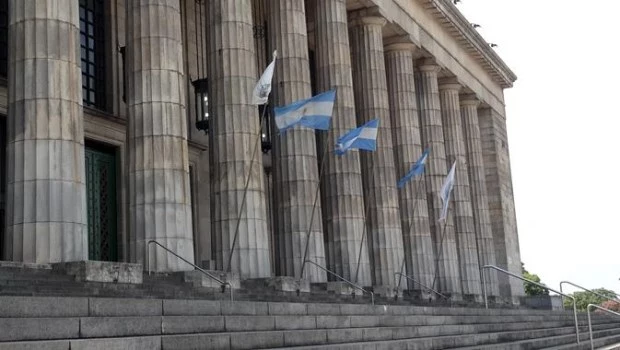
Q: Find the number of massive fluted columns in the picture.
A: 10